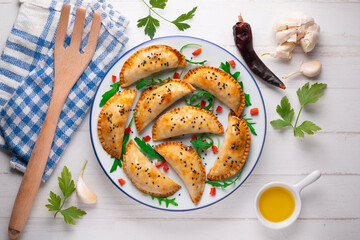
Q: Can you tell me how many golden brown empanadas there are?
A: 8